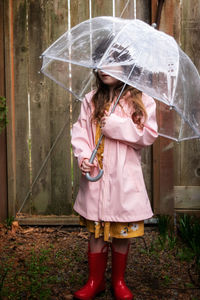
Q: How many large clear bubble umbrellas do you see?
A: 1